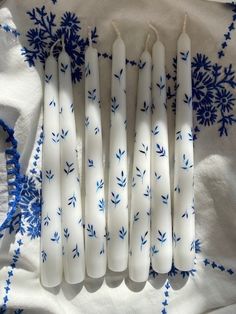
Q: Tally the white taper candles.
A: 7